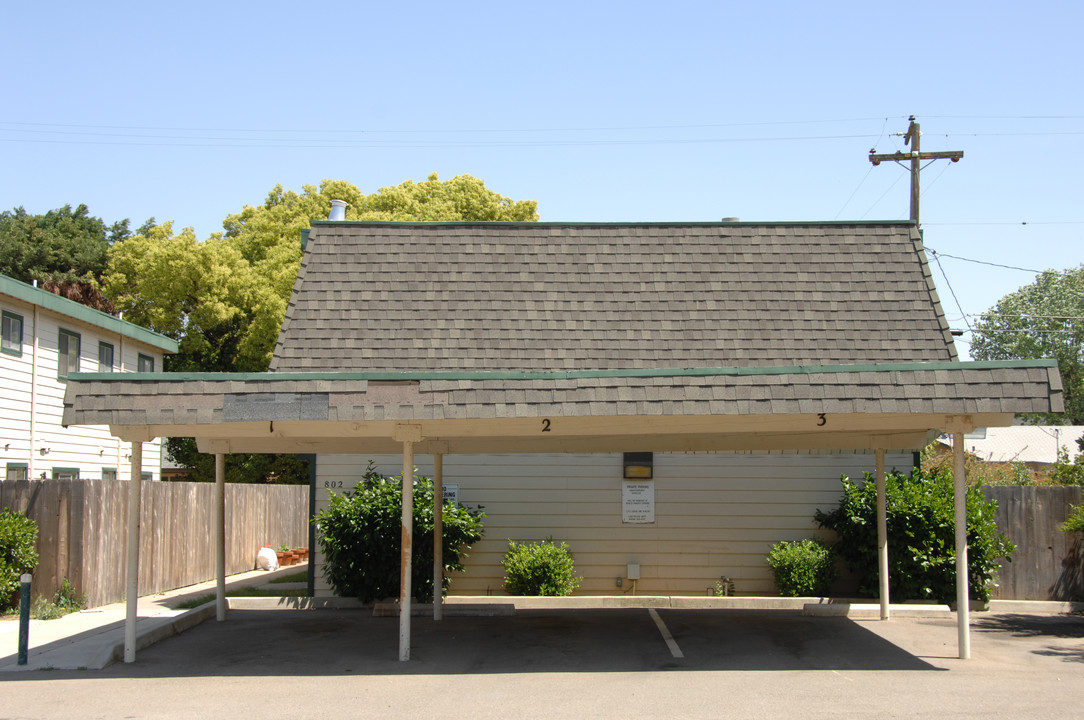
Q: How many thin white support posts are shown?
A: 6